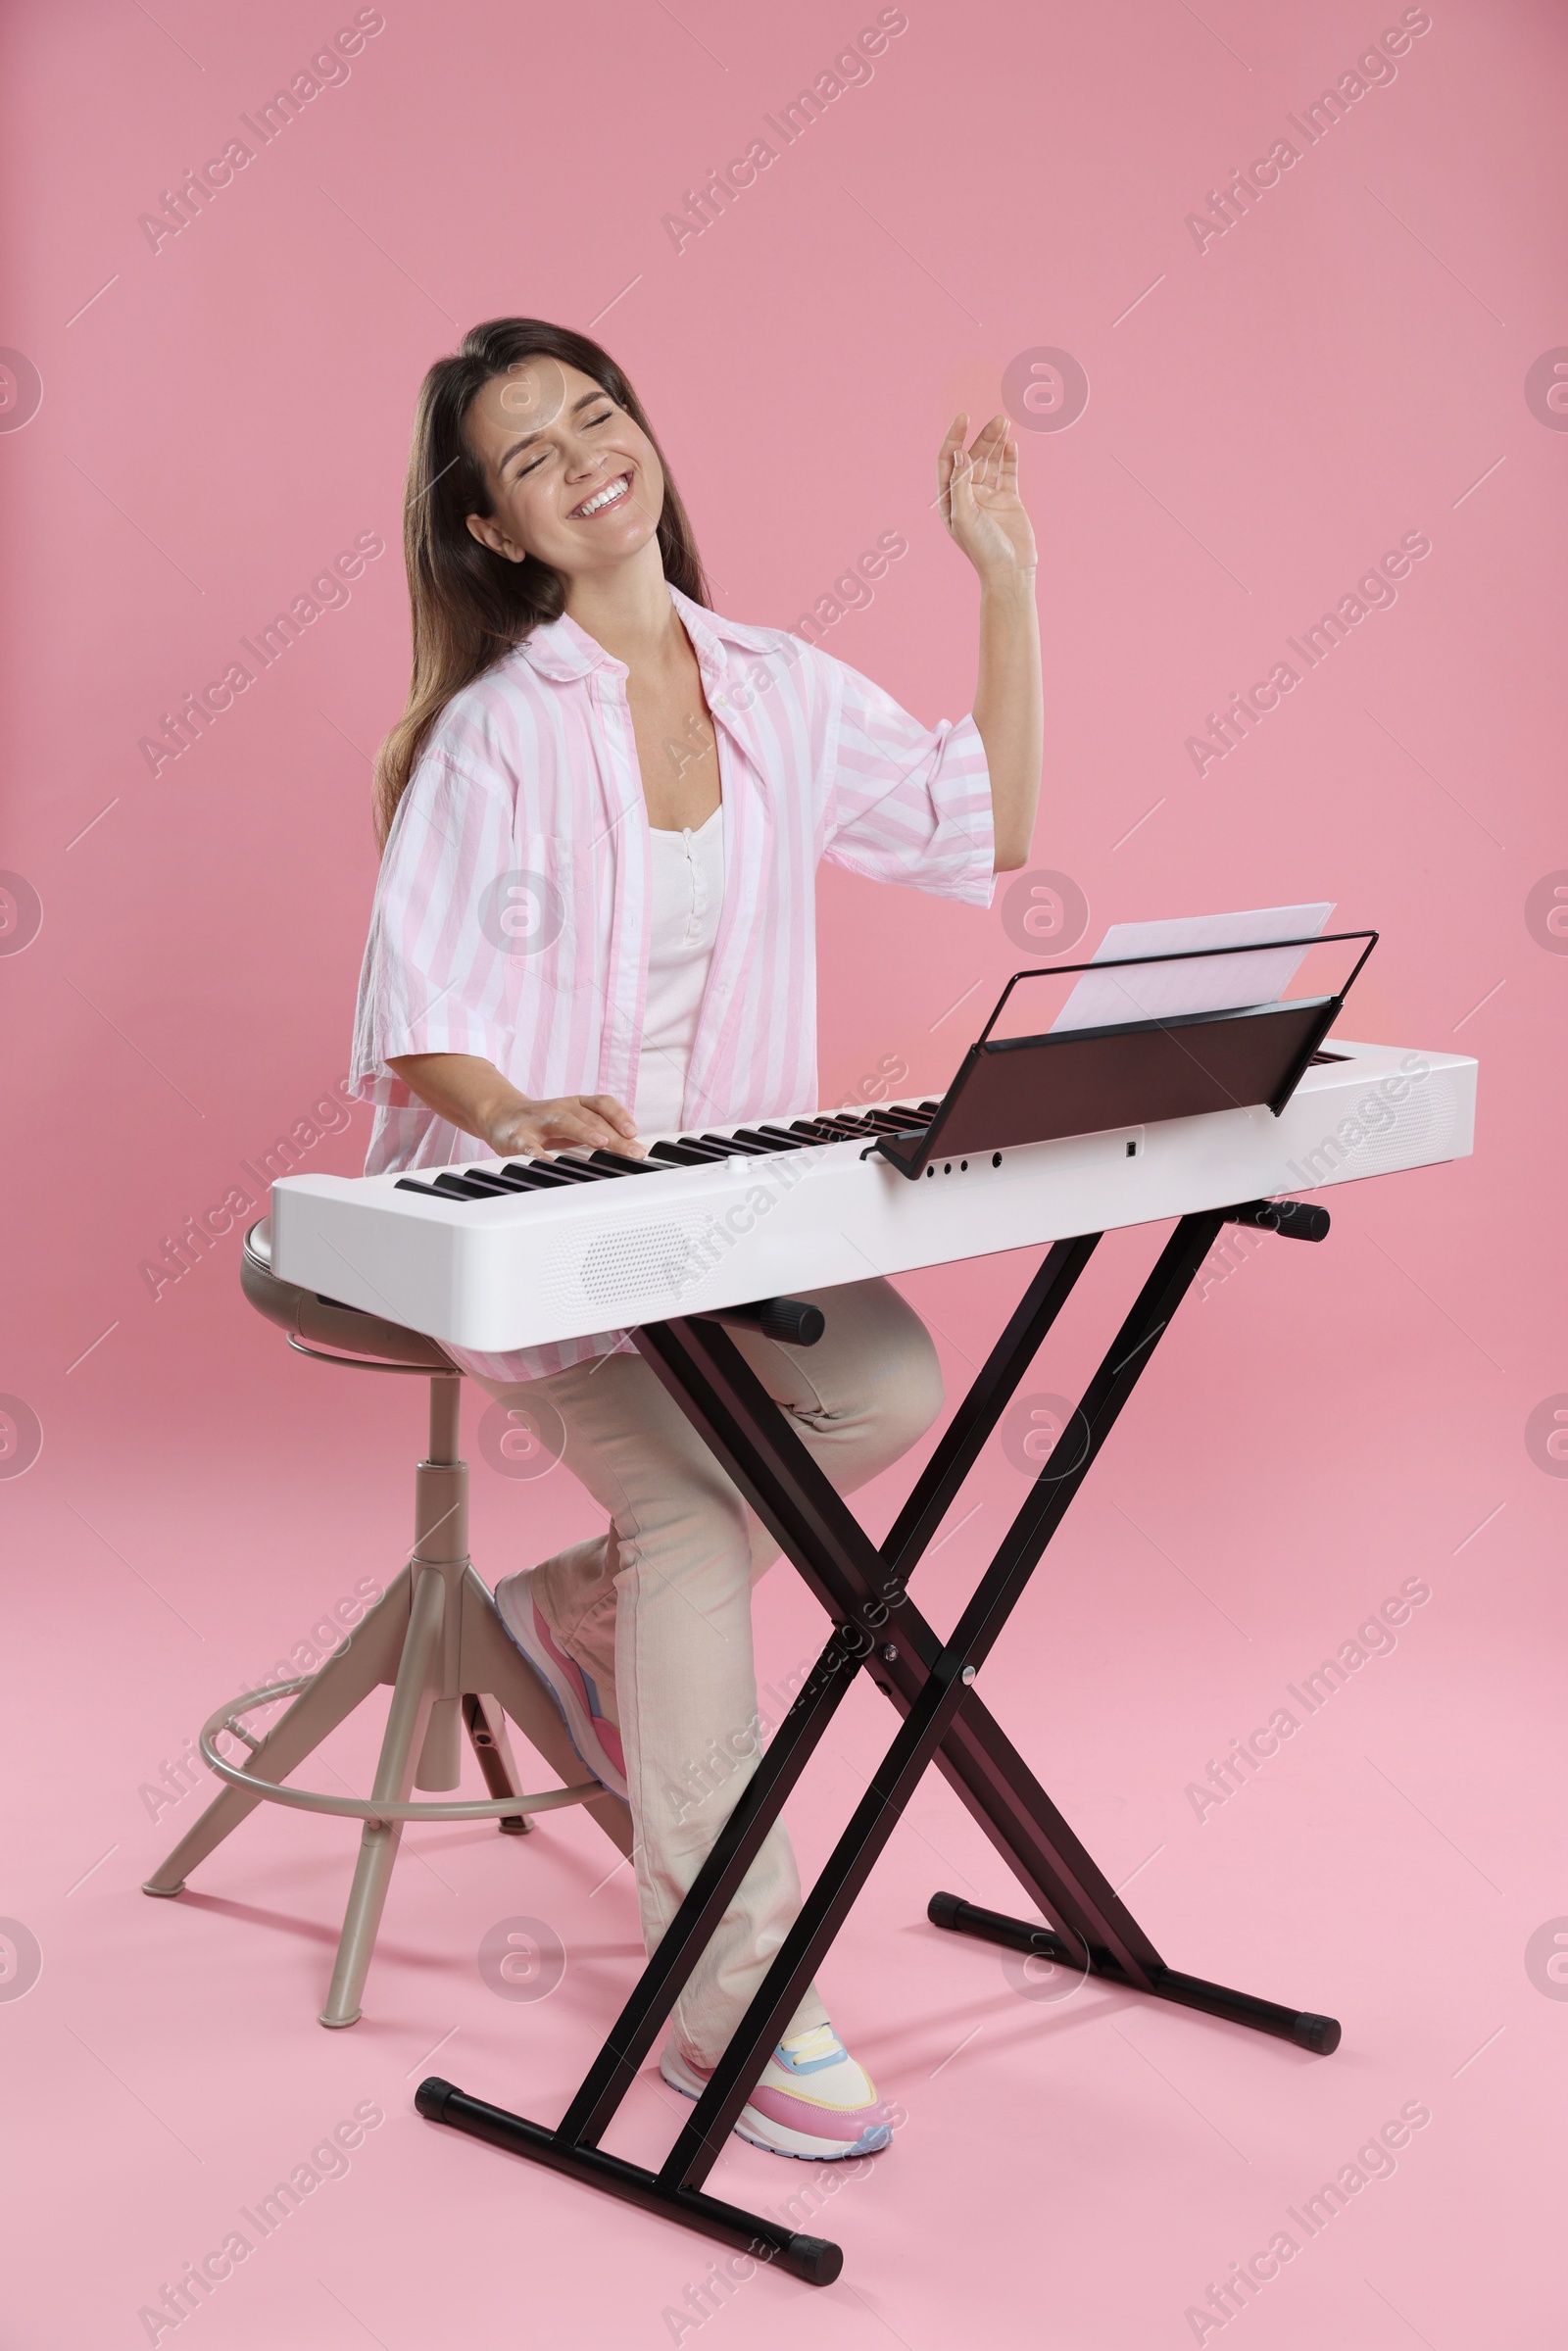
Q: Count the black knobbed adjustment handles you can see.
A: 2